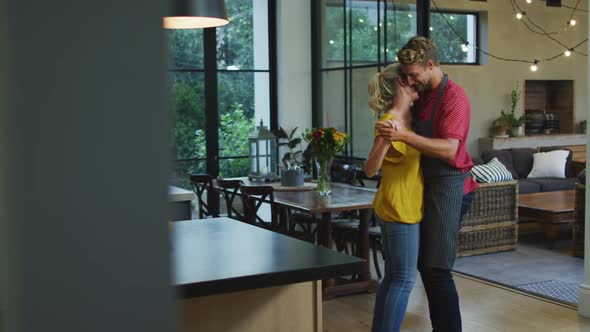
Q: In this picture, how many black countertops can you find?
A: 1